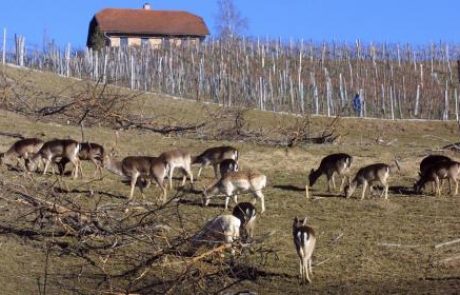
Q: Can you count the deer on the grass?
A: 15